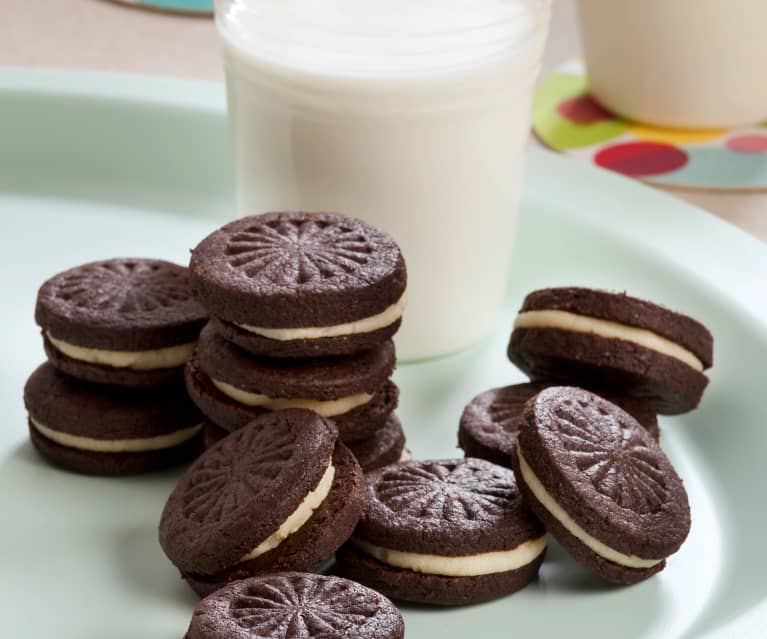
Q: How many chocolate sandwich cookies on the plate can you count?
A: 11